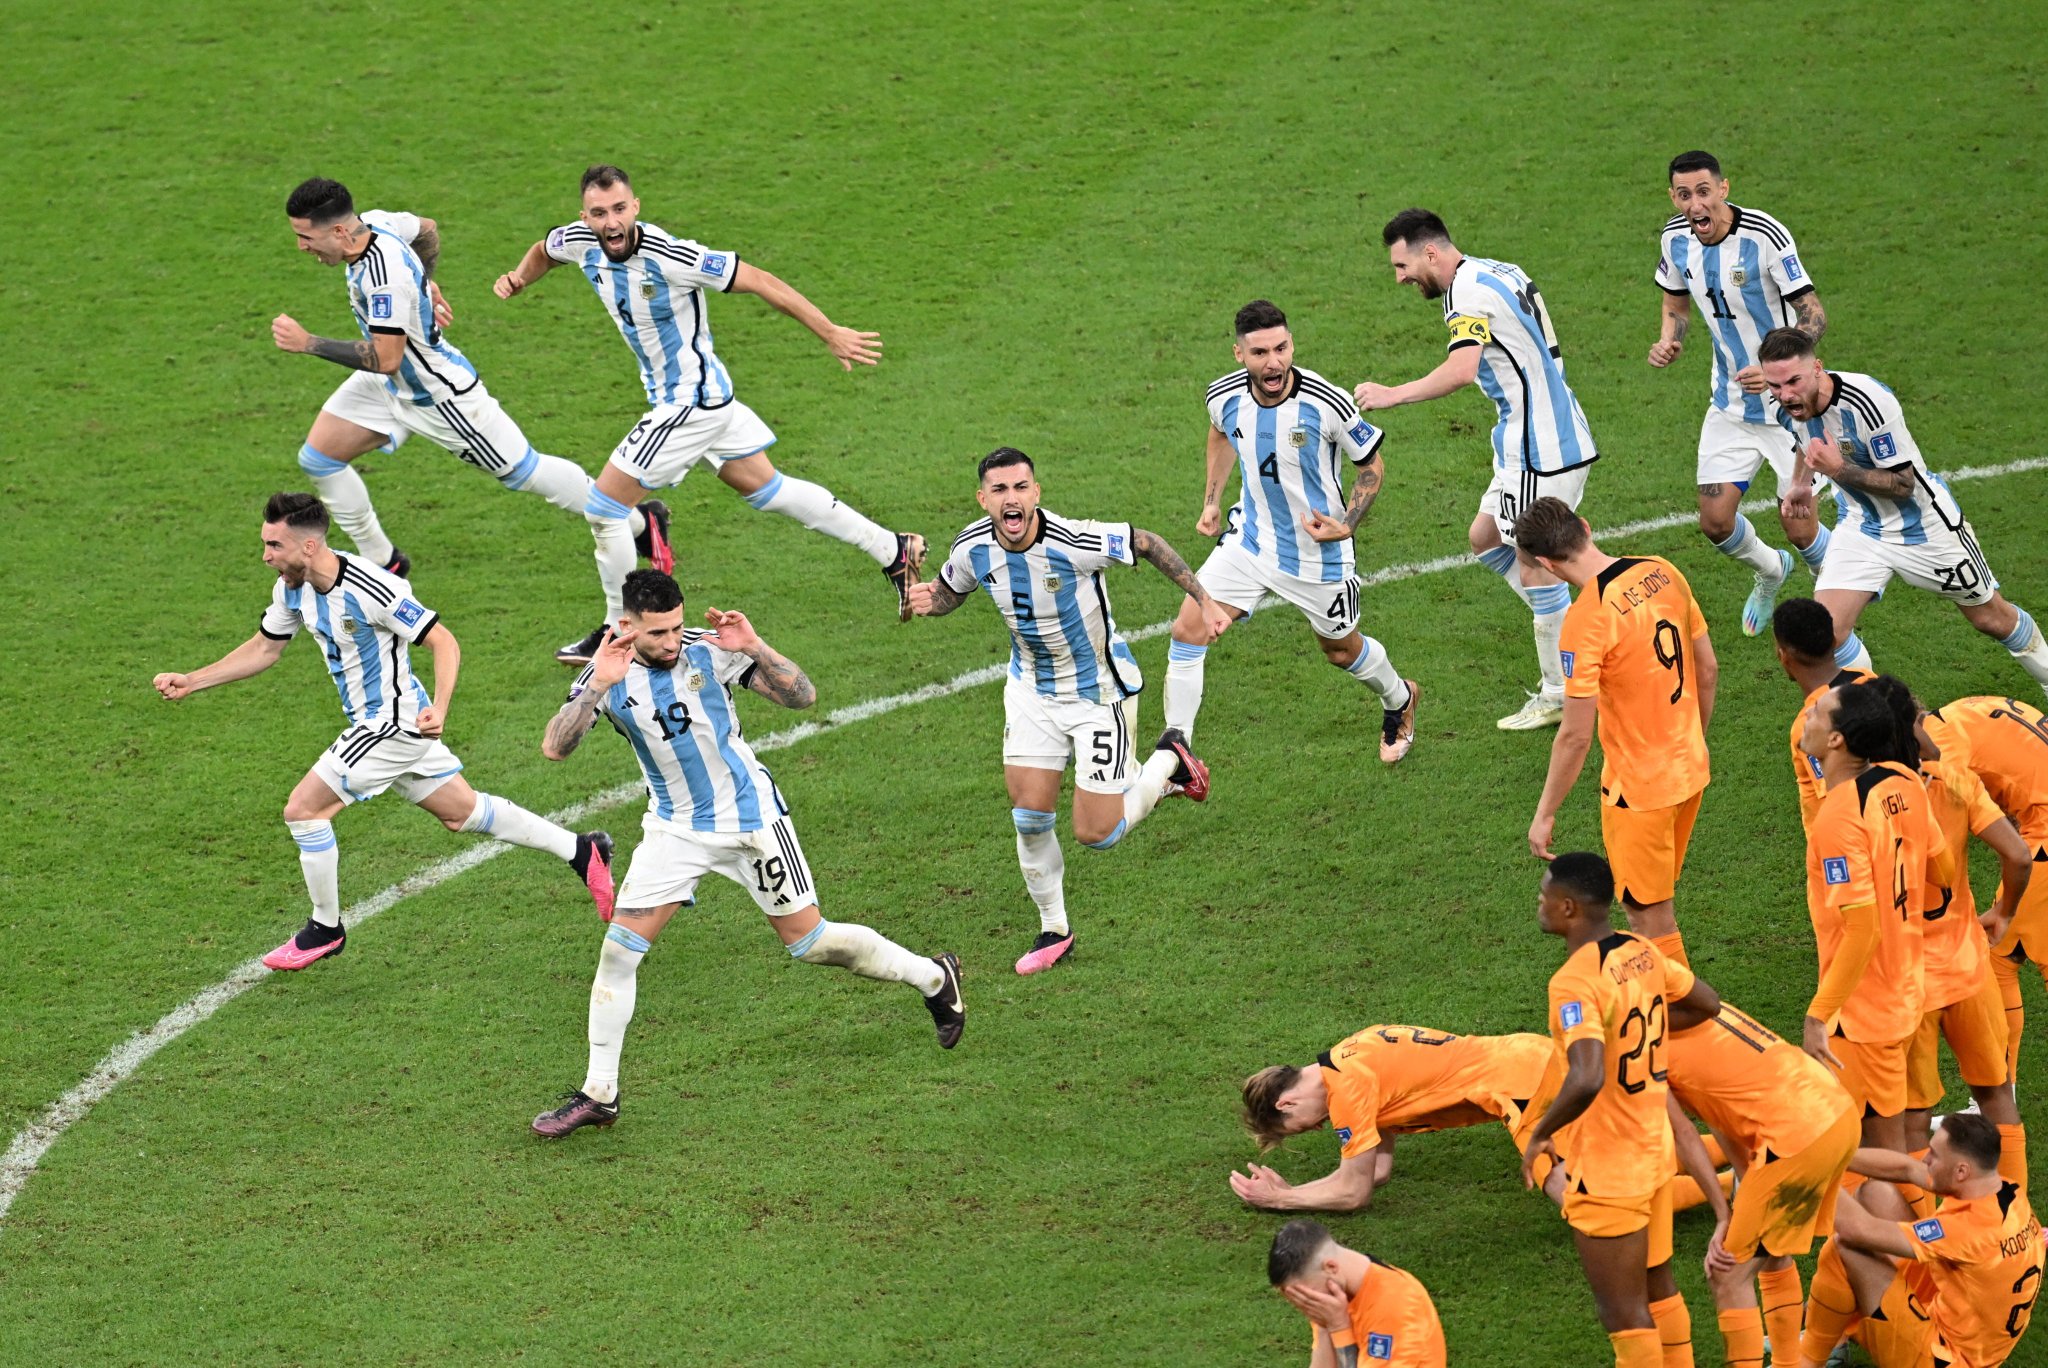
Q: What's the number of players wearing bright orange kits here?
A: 10